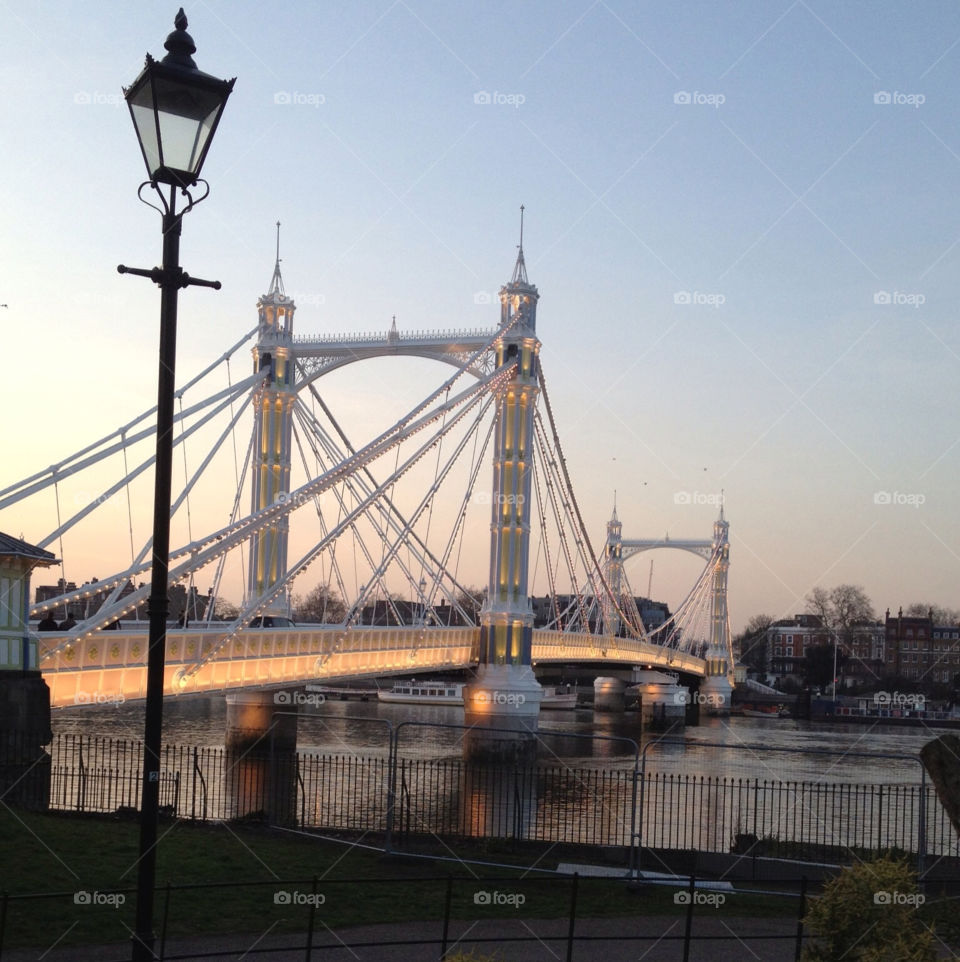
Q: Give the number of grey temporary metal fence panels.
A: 3